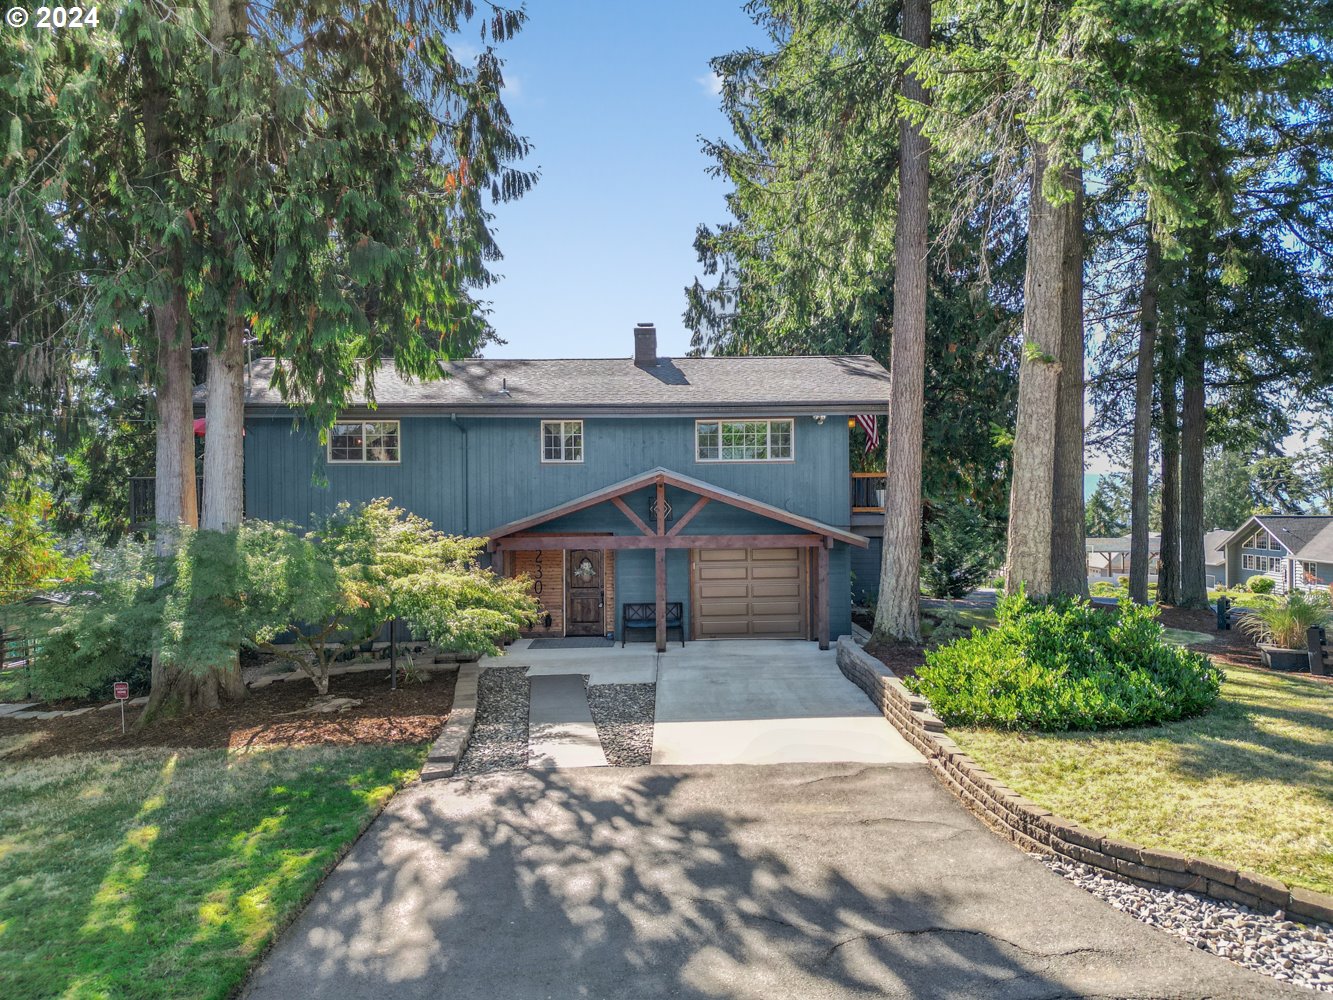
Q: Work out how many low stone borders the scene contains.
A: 2